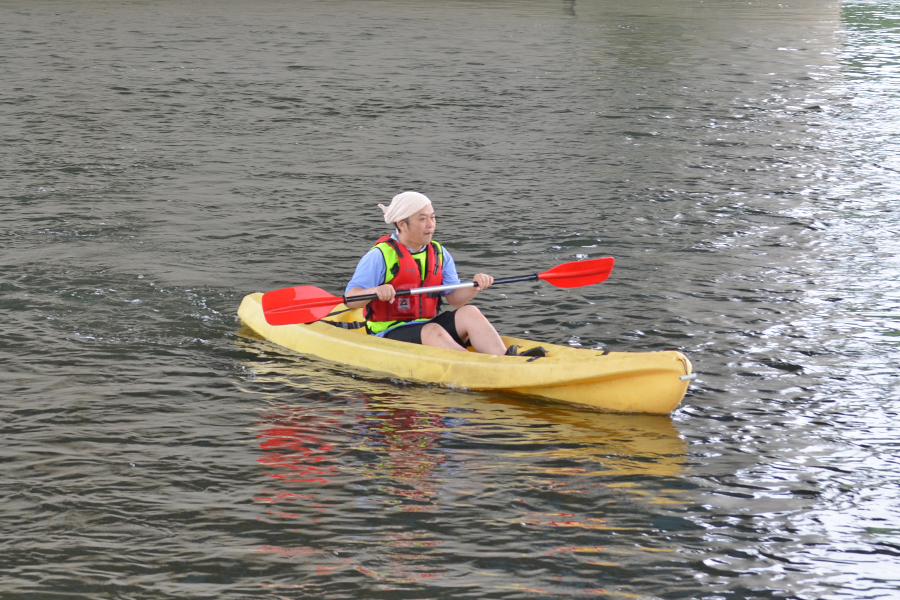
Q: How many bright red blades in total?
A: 2